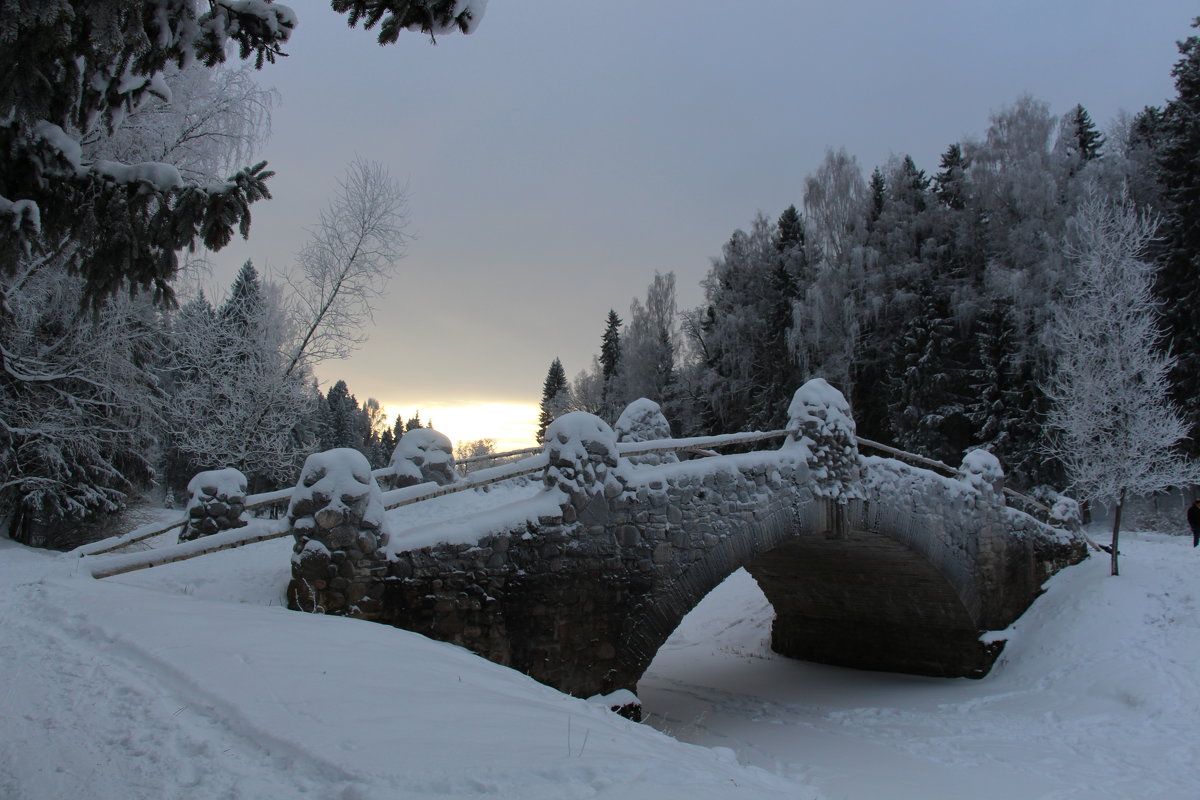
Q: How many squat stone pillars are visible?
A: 8